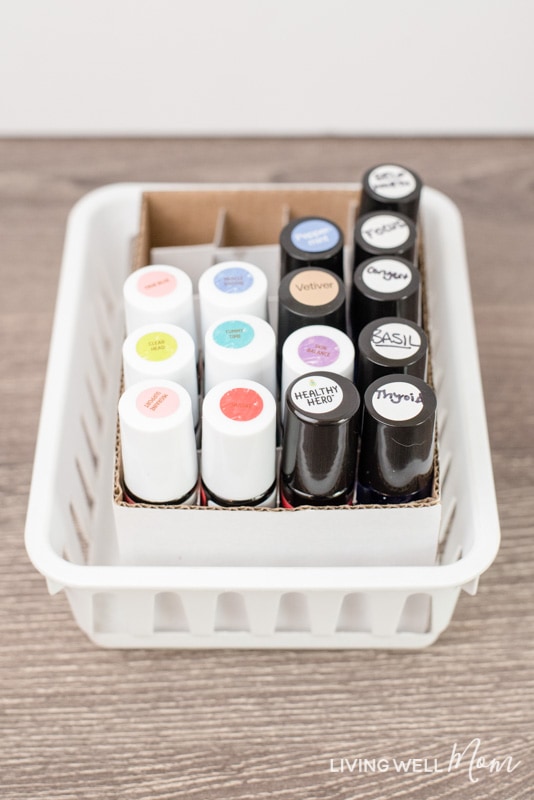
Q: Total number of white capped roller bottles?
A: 7